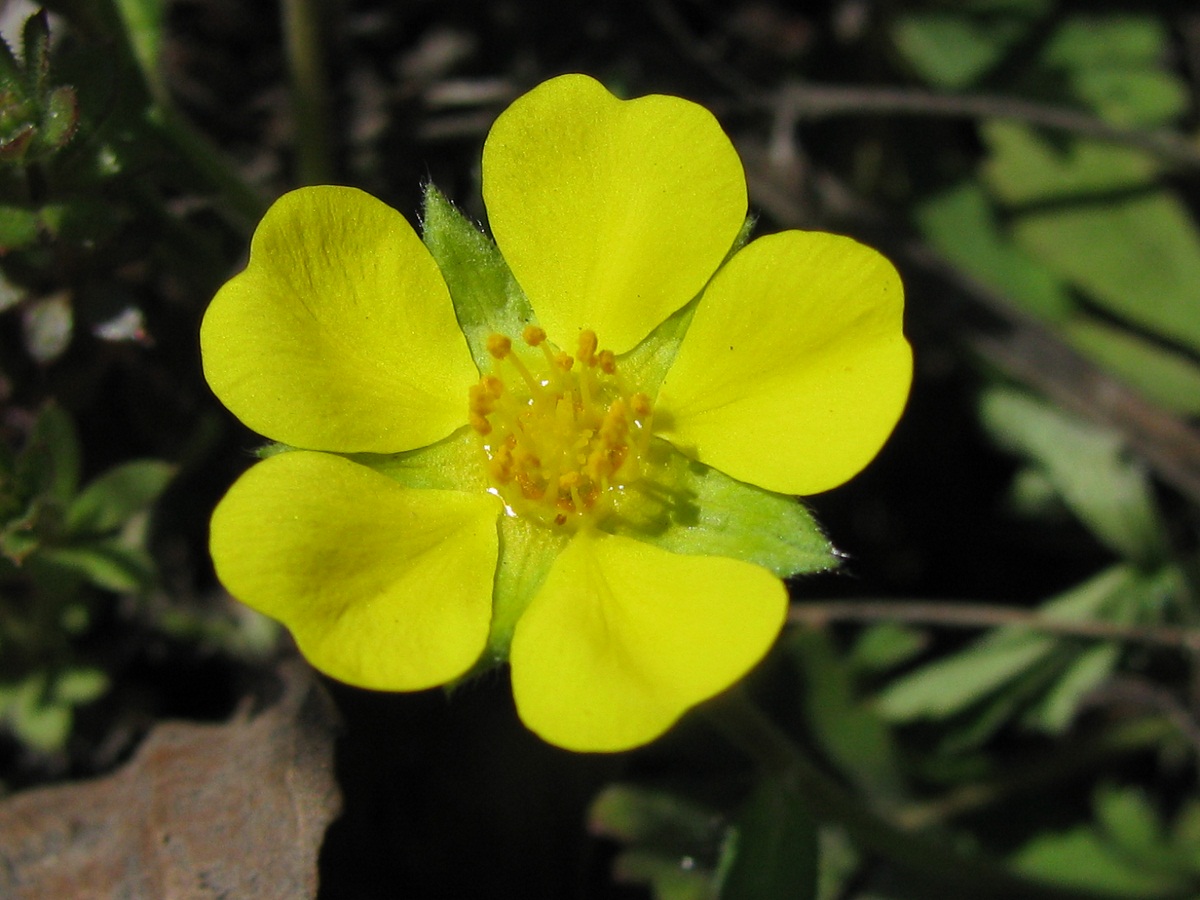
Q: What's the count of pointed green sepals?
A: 5